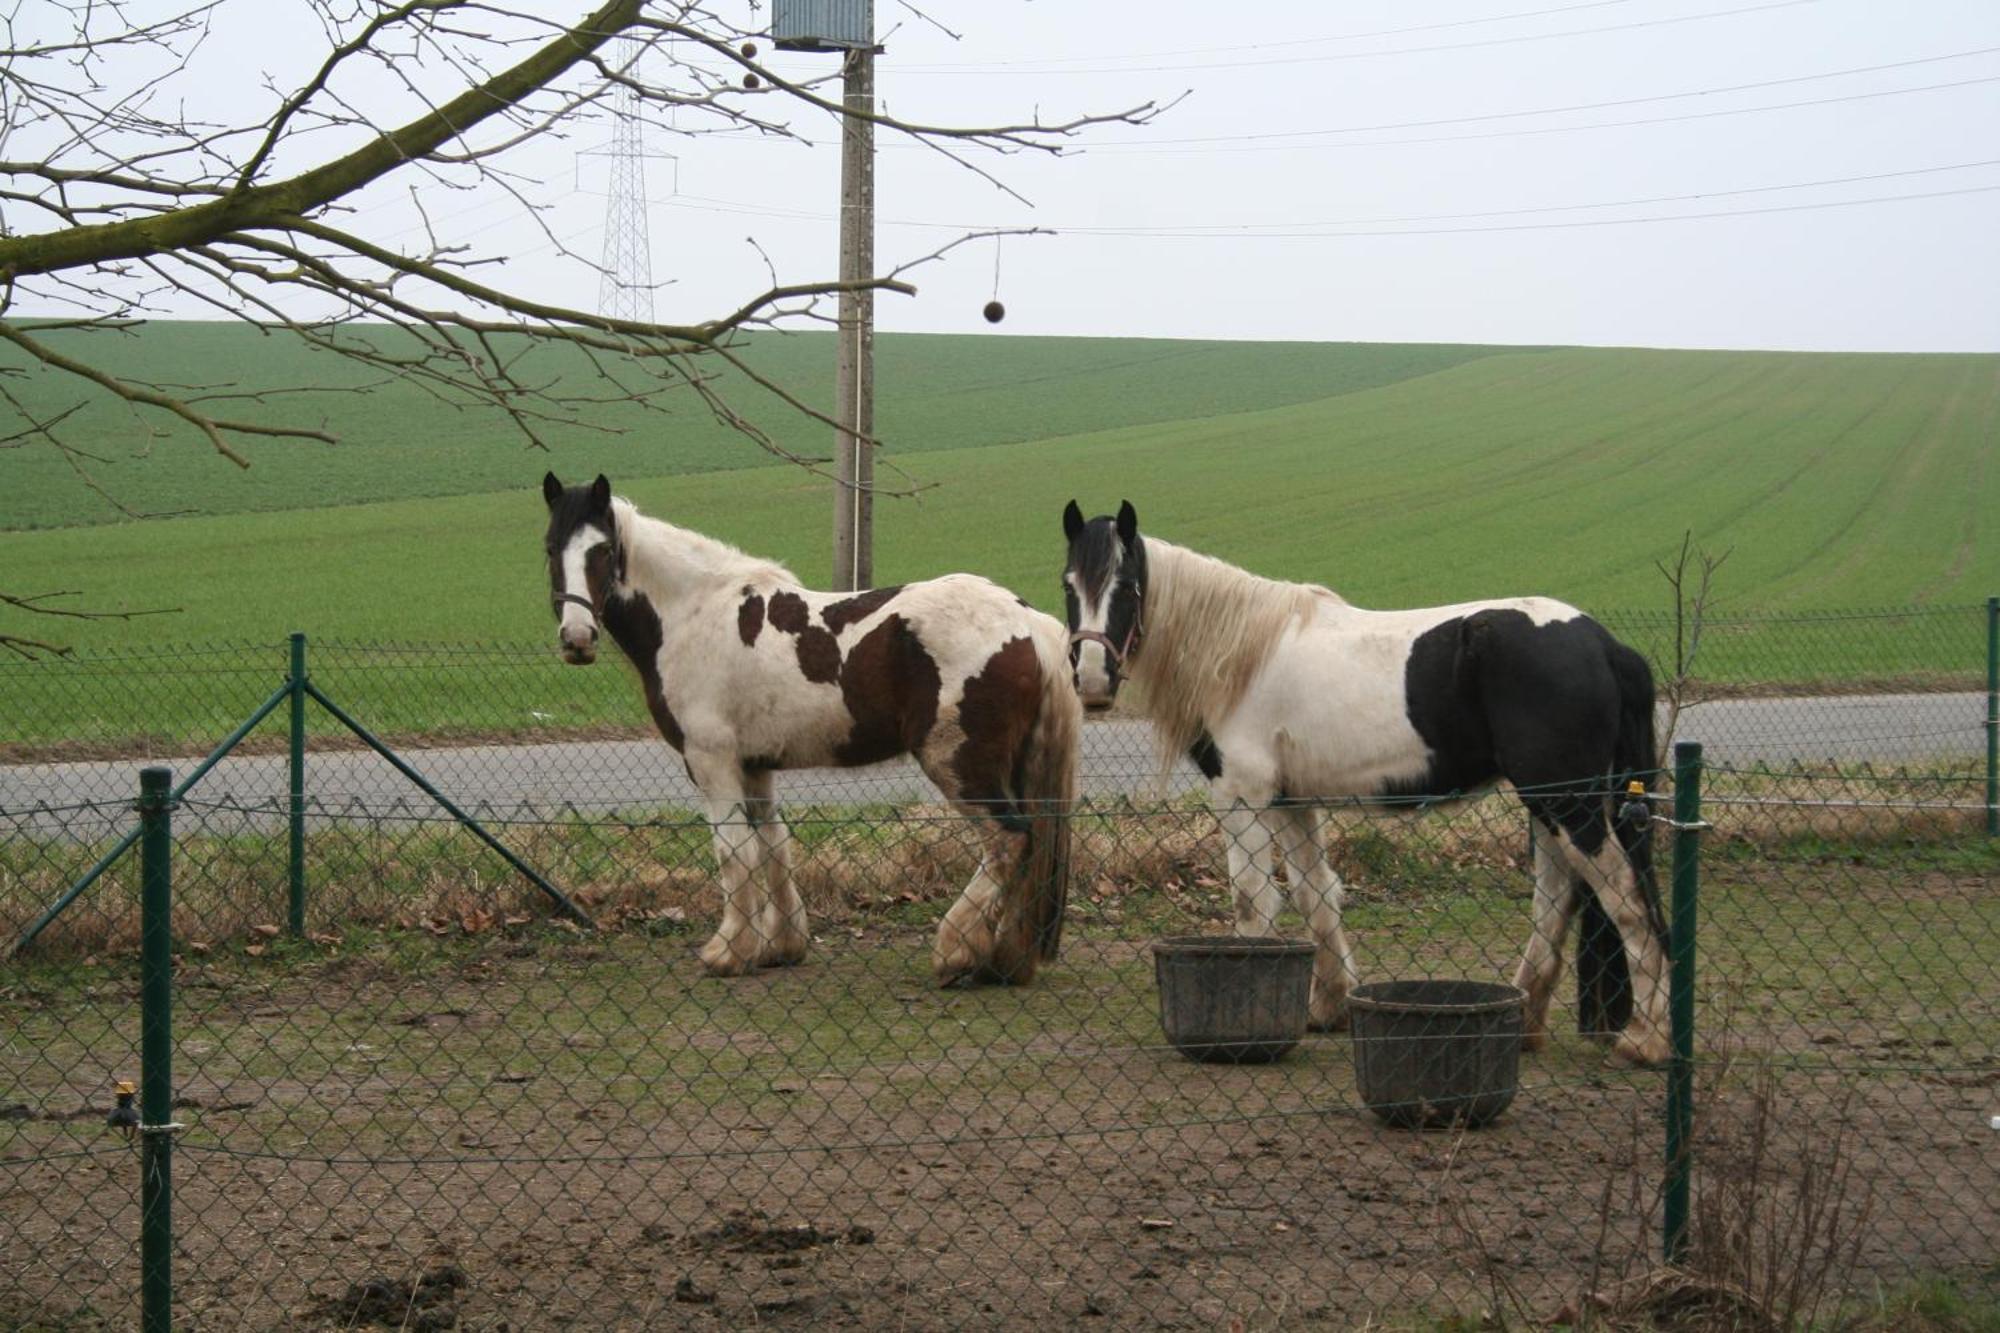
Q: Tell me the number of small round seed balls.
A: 3